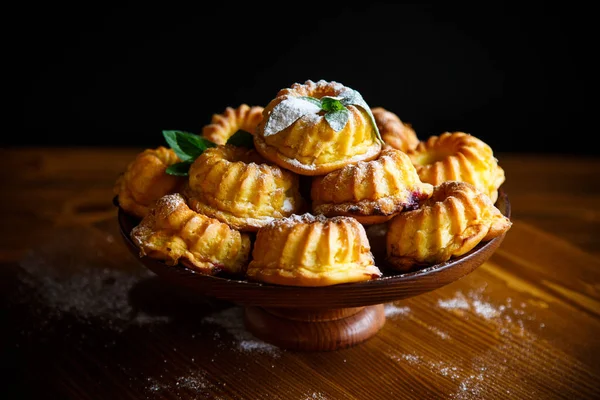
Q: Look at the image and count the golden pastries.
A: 10